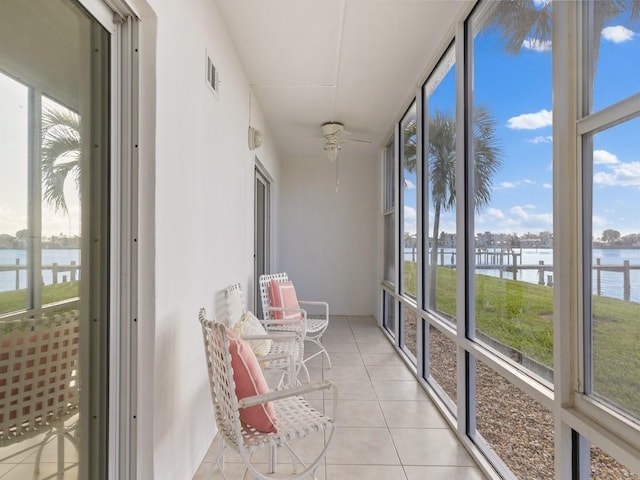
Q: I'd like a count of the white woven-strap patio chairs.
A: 3